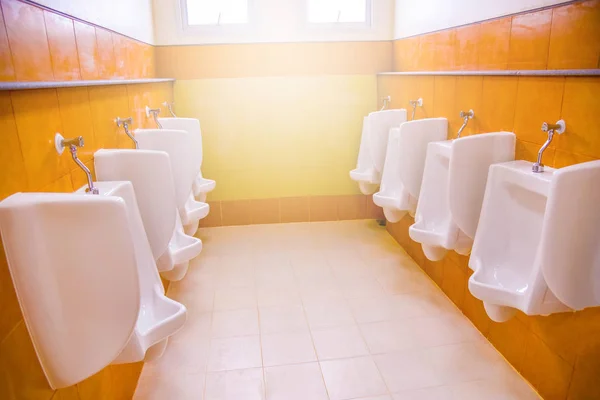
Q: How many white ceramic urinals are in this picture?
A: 8